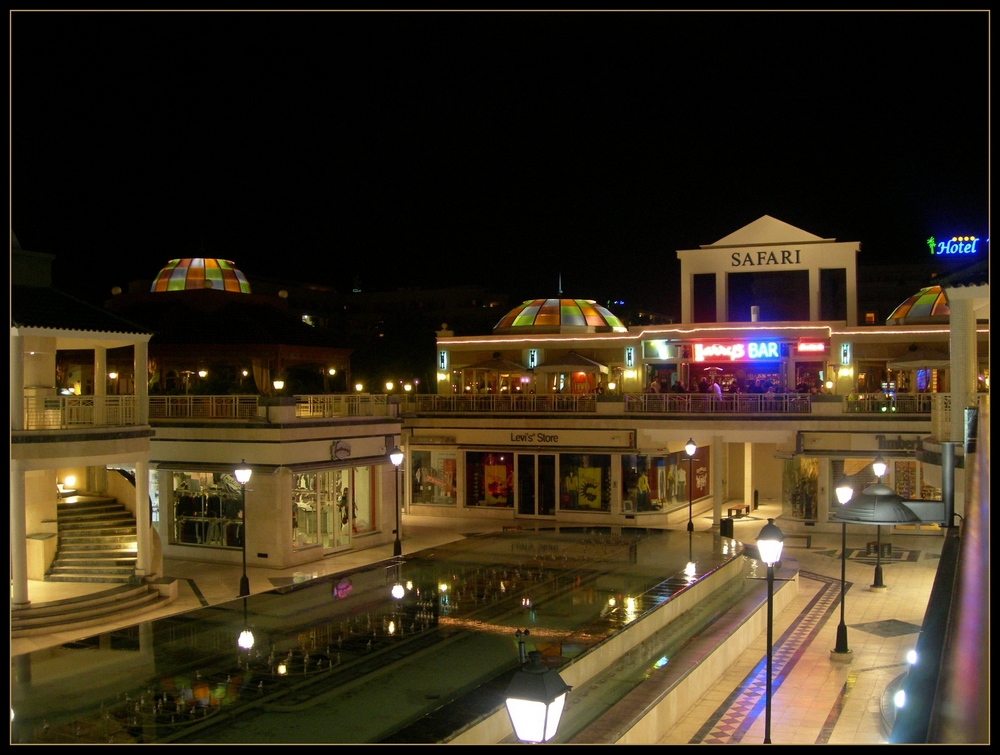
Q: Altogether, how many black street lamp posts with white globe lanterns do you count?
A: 7